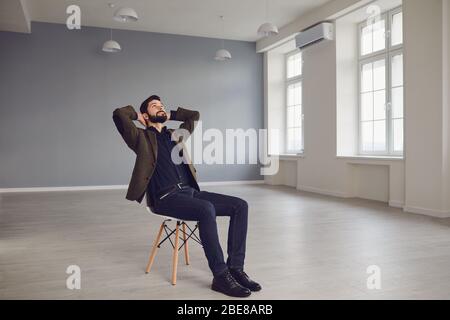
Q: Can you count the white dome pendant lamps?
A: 4